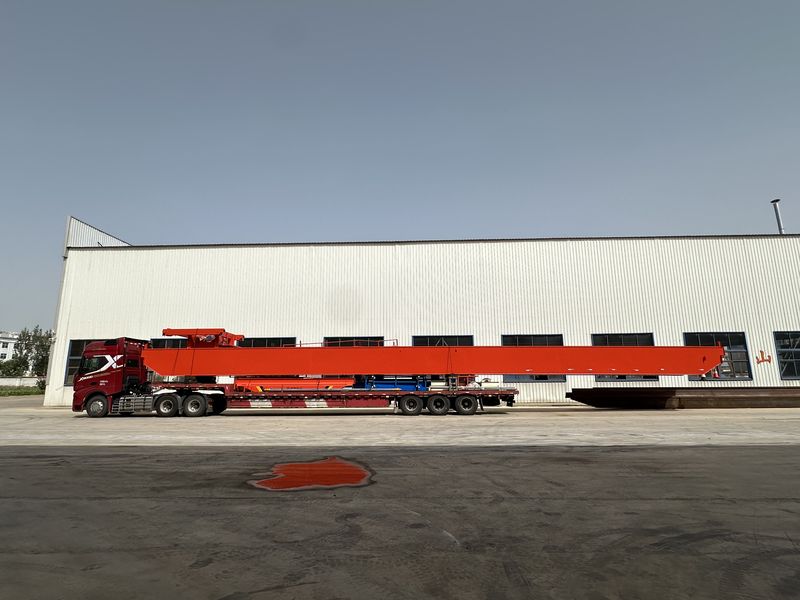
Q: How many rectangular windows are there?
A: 9